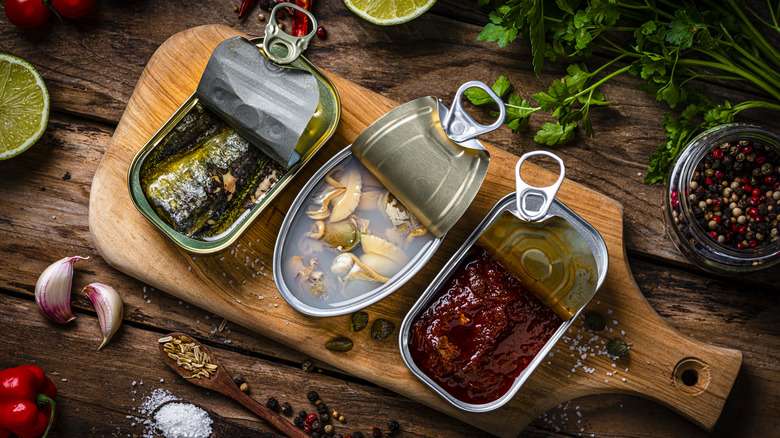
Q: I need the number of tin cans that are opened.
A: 3